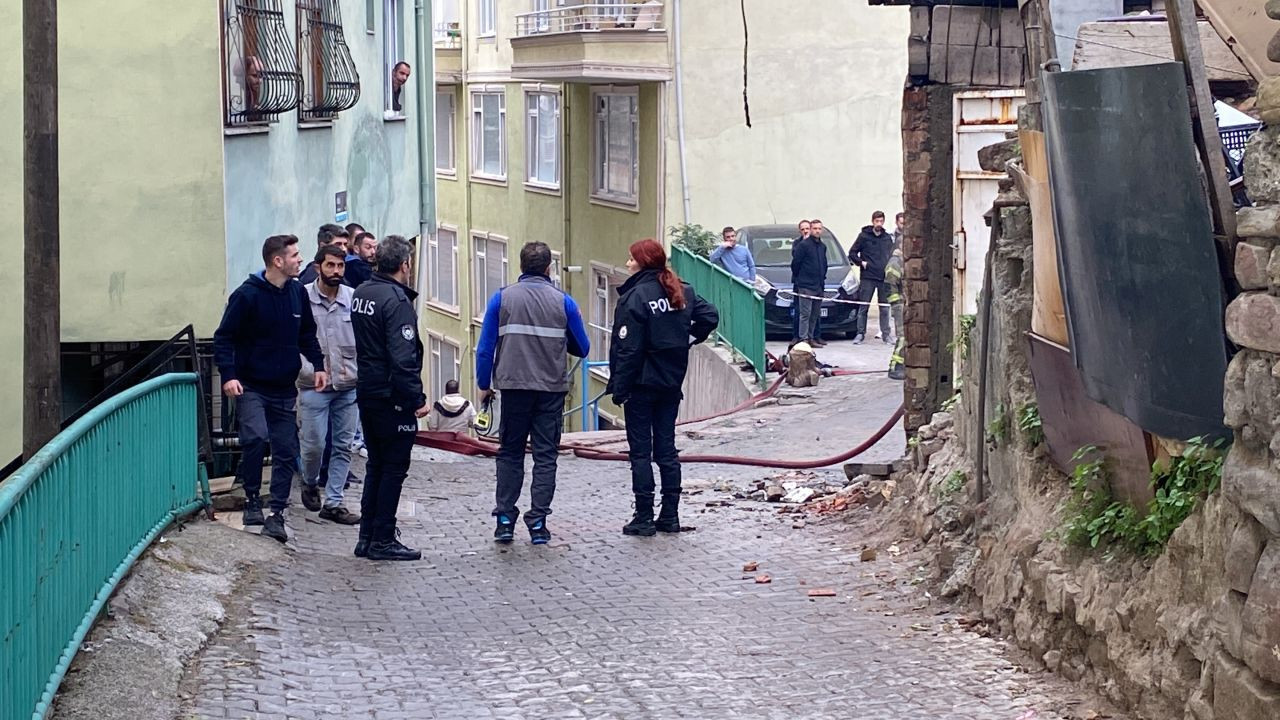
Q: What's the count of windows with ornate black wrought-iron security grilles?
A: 2